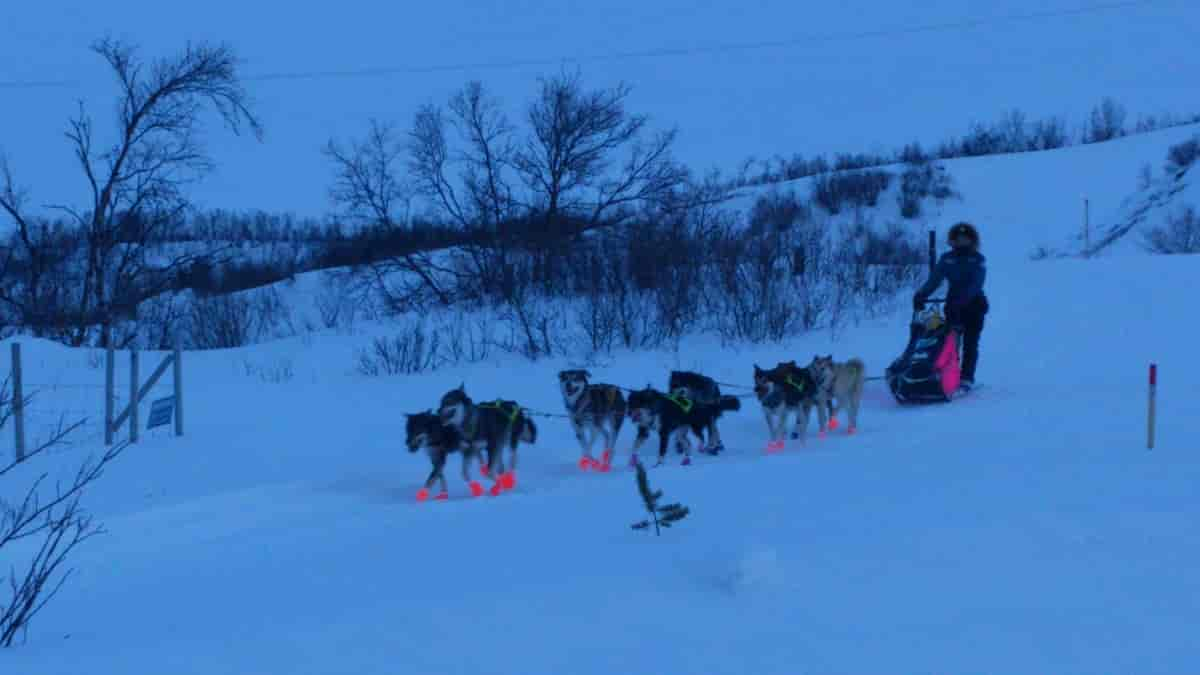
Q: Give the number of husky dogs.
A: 8